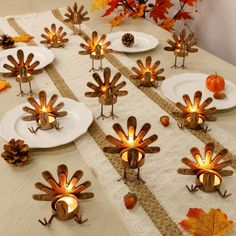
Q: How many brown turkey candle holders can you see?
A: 12